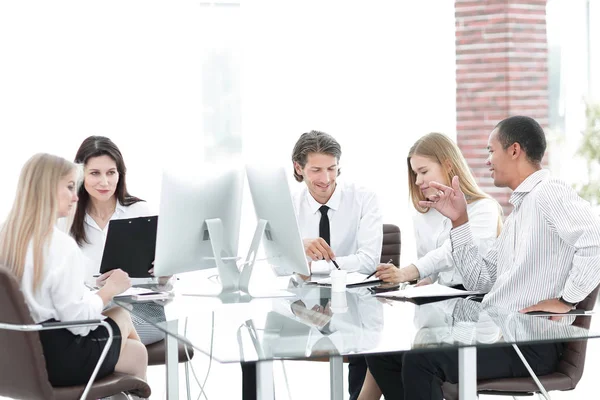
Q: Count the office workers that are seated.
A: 5